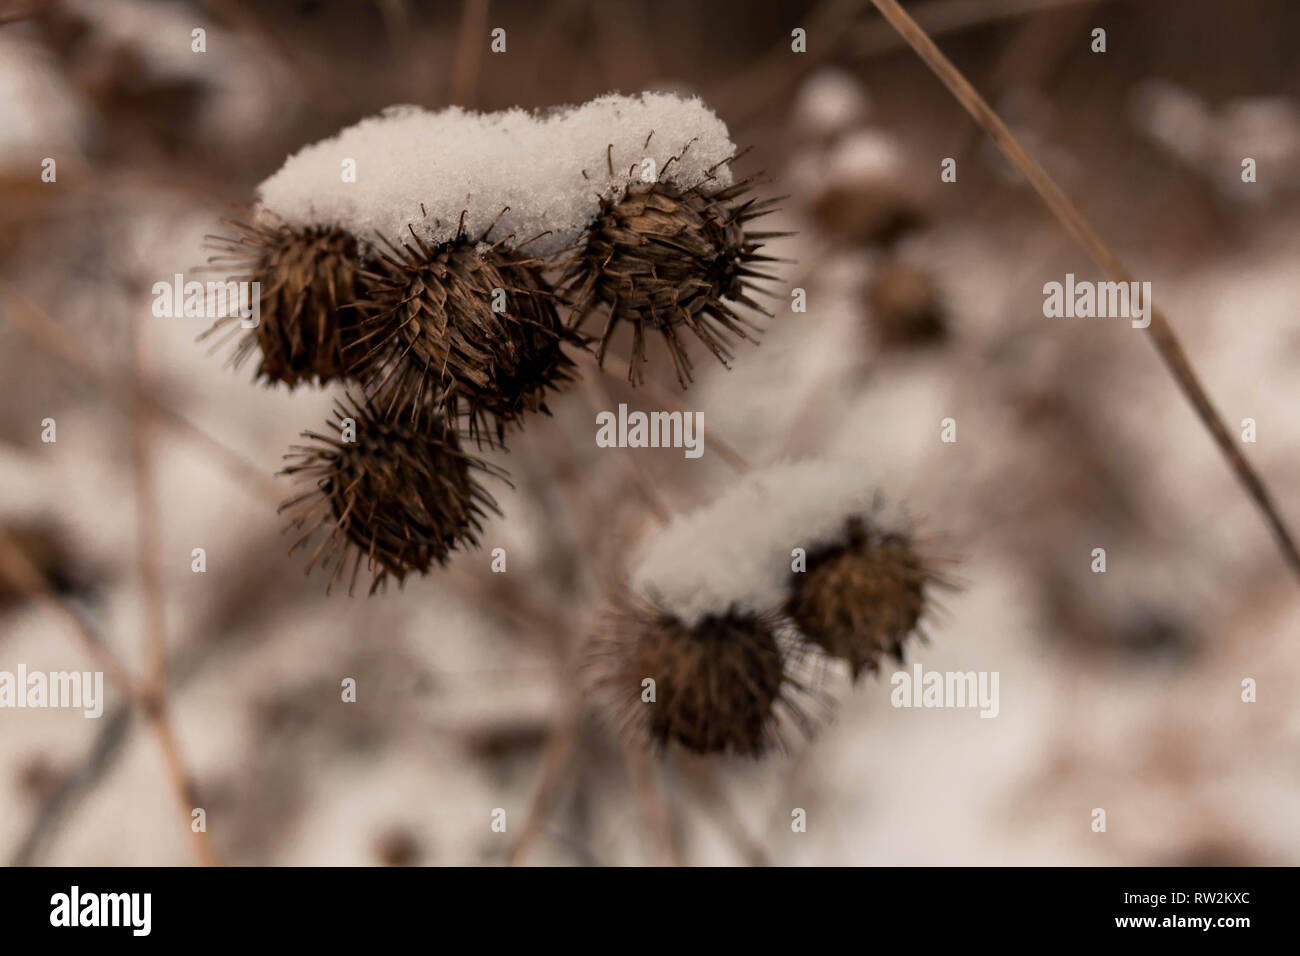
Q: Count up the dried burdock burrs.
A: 6